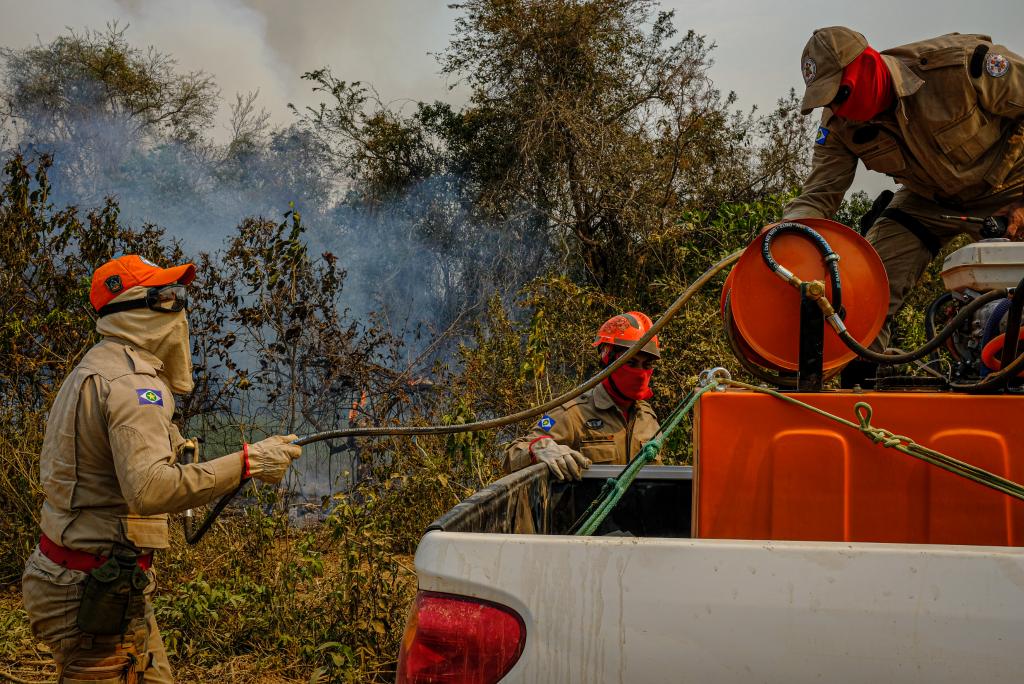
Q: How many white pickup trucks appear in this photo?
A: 1